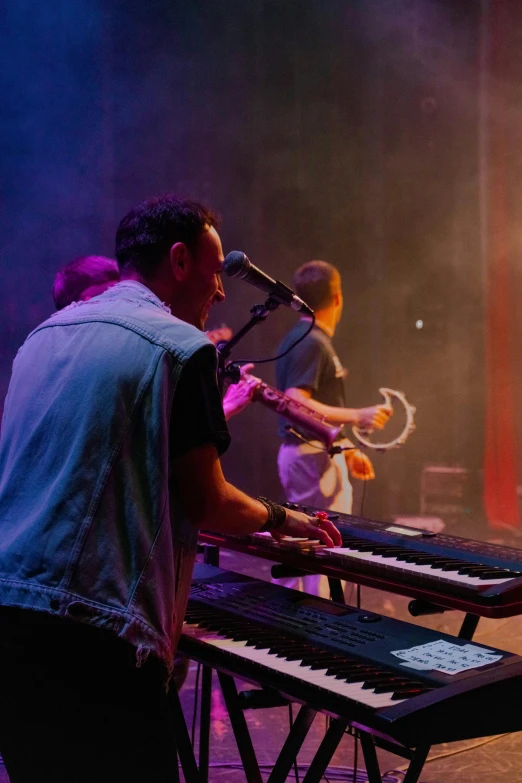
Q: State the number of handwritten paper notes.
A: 1